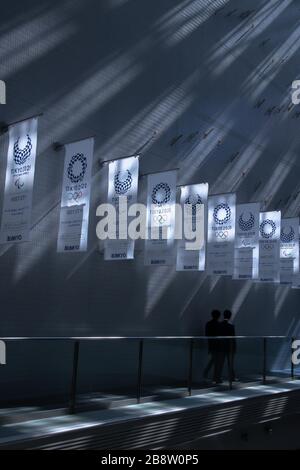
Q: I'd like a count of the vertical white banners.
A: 9